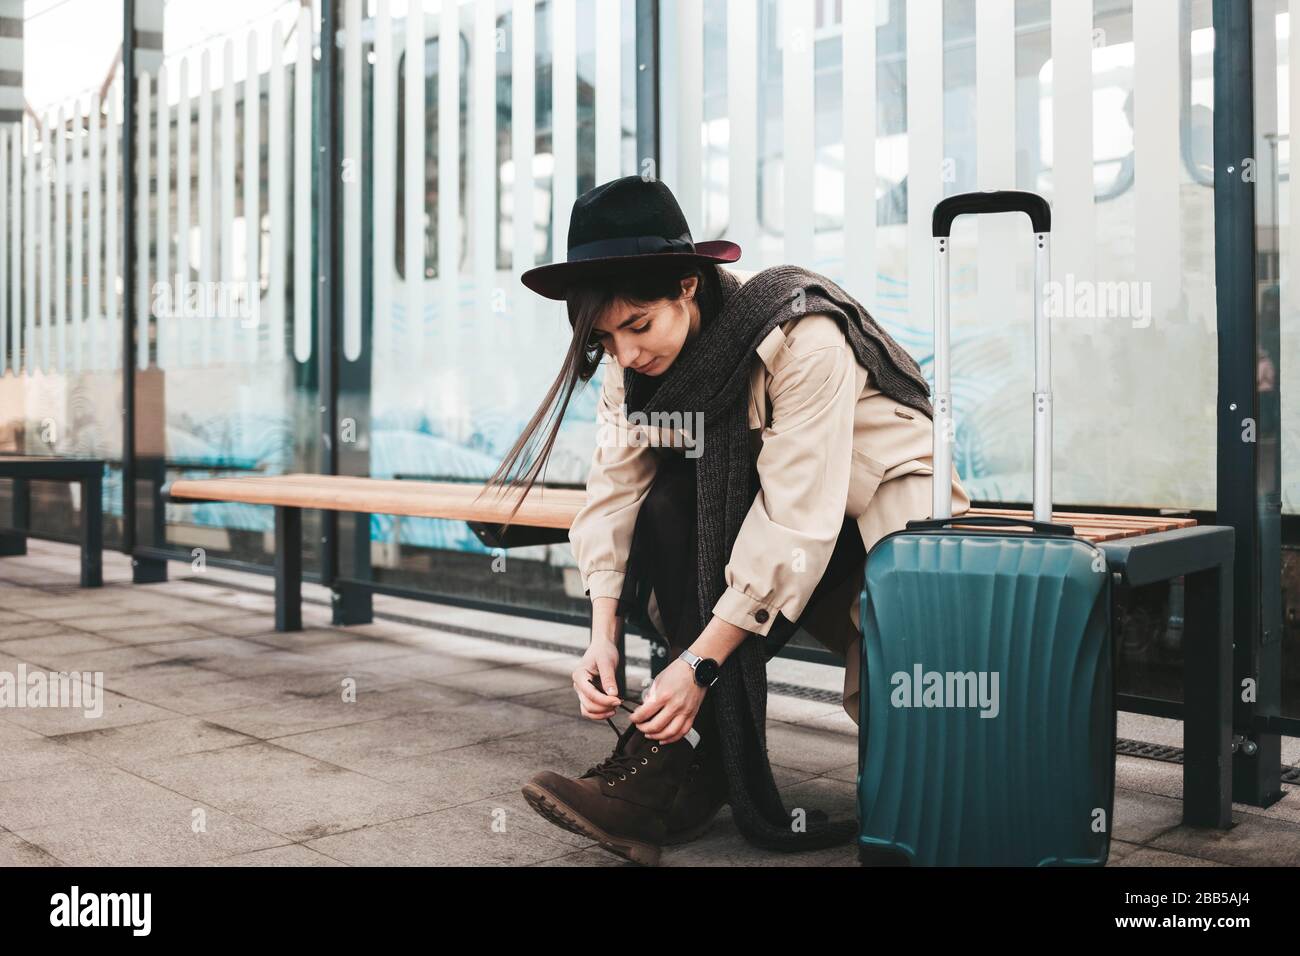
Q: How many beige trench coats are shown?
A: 1